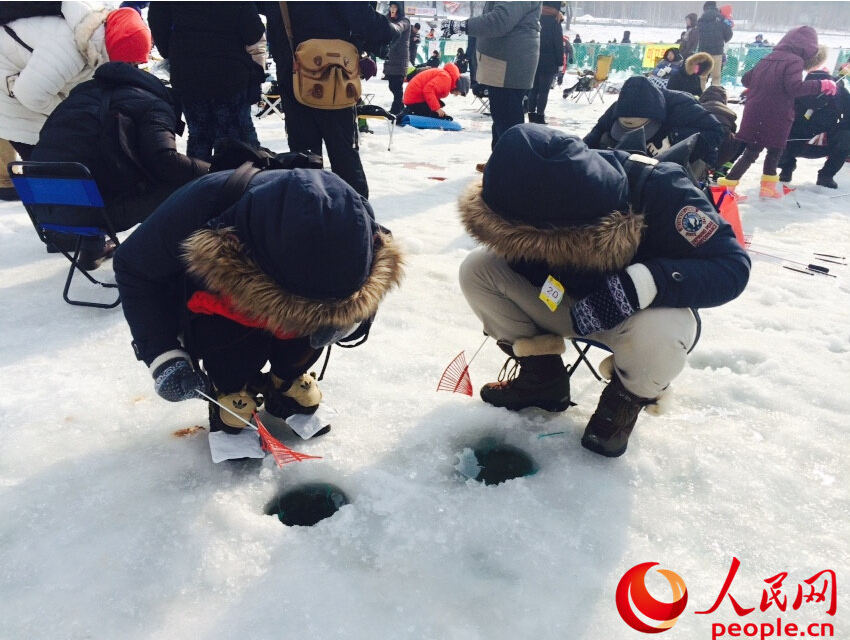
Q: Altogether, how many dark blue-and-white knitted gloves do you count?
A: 2